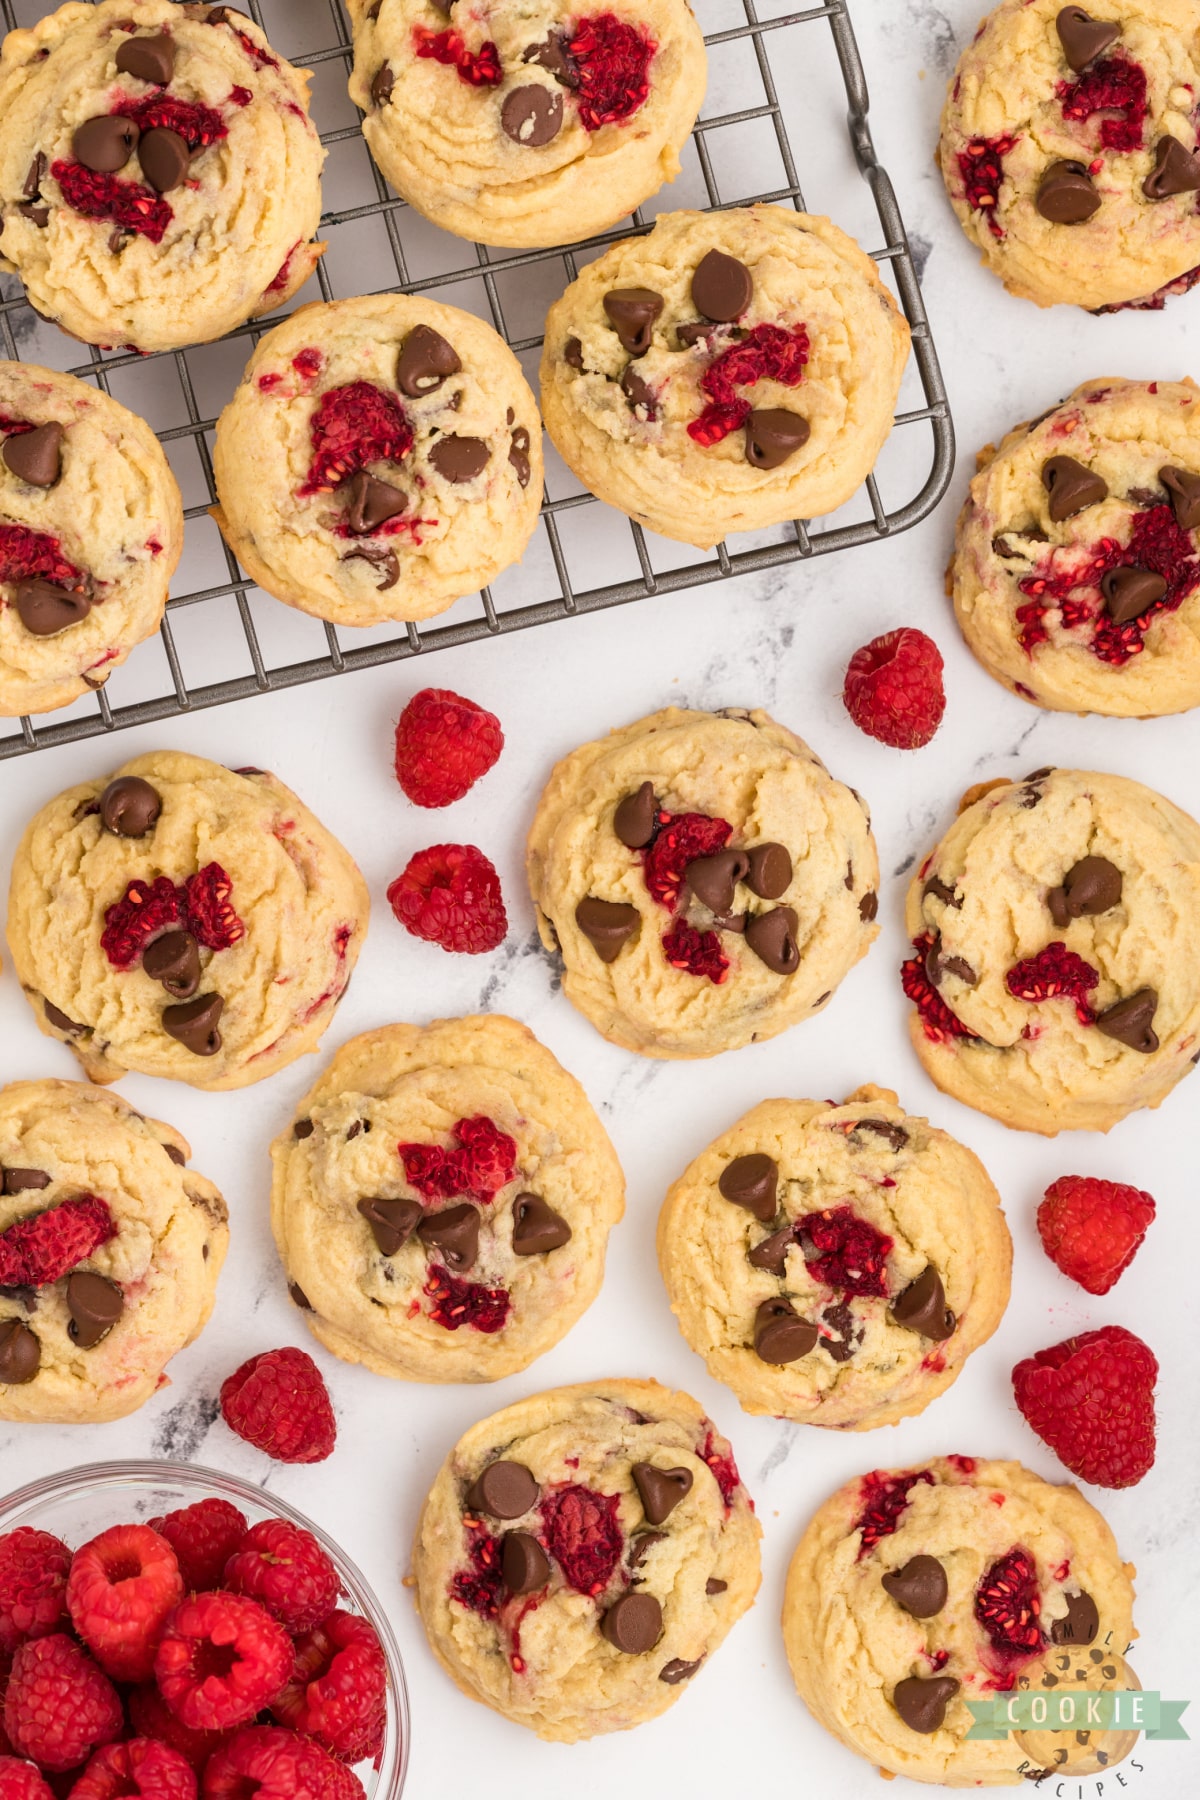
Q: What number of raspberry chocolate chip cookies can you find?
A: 15